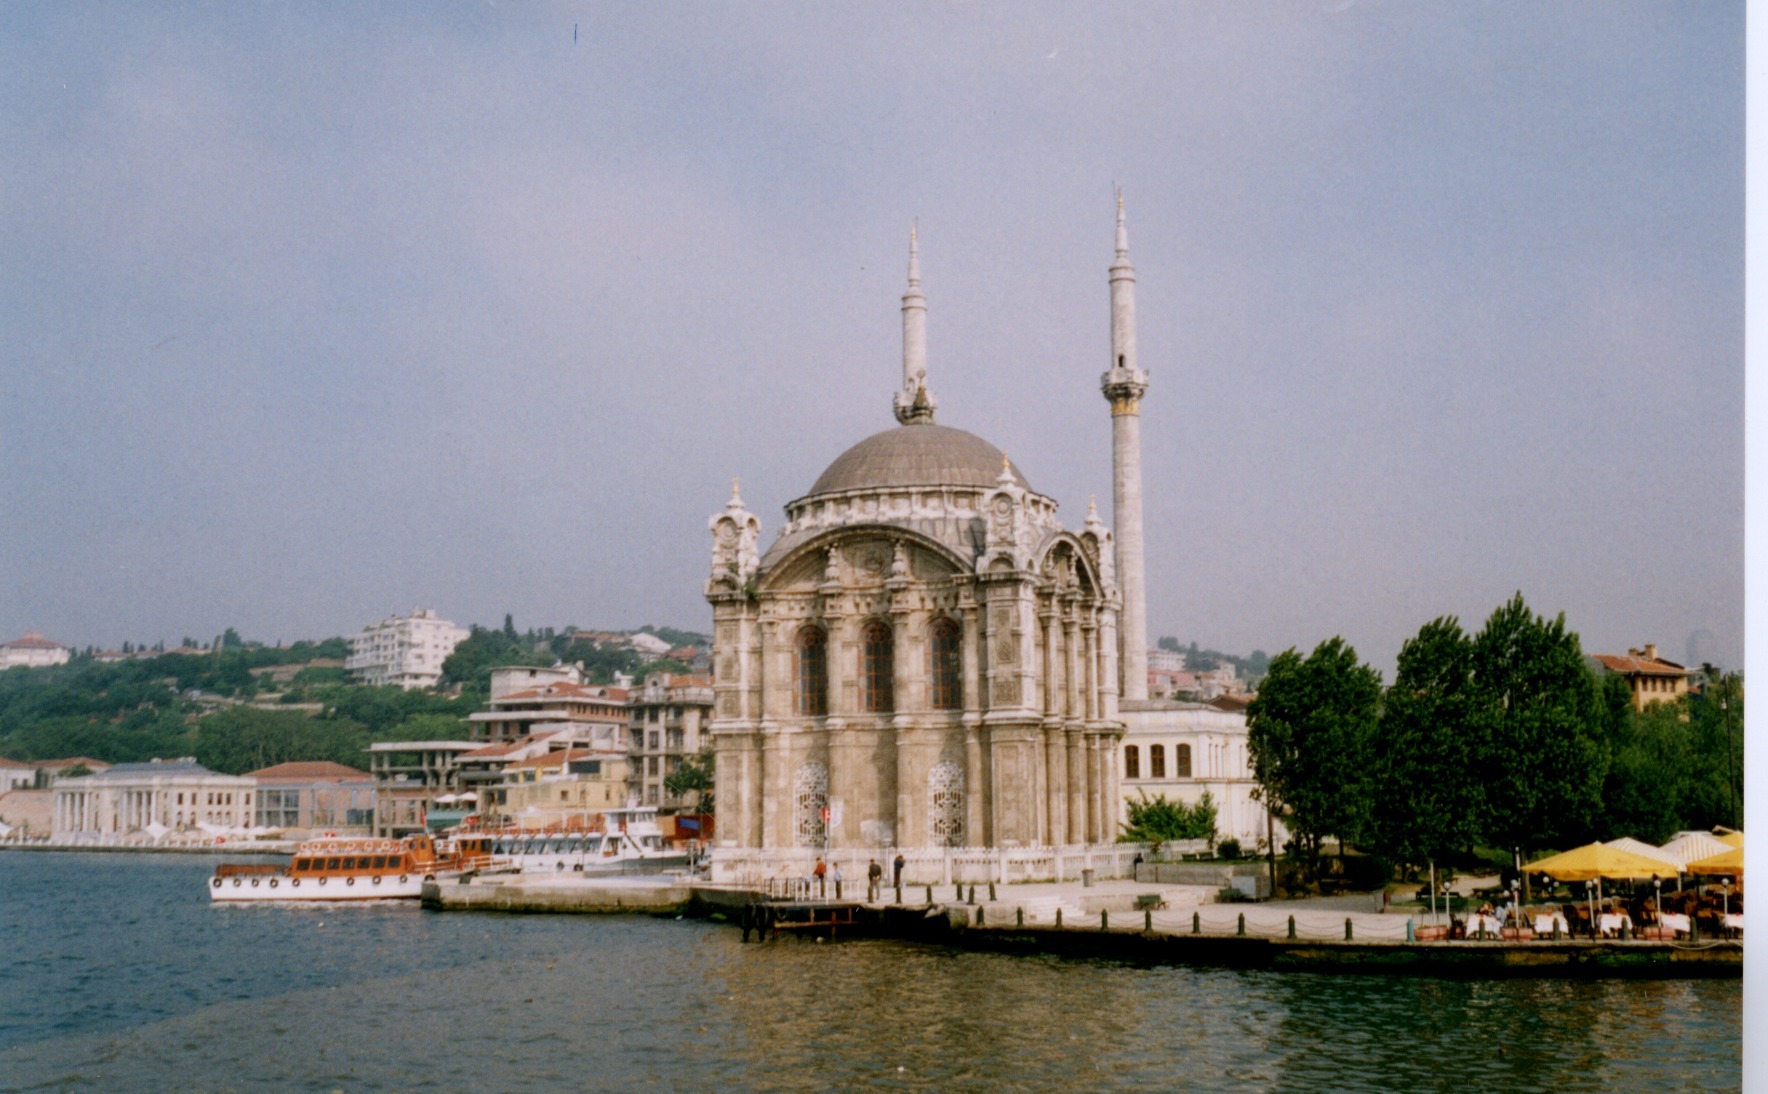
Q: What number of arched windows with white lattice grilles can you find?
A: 2